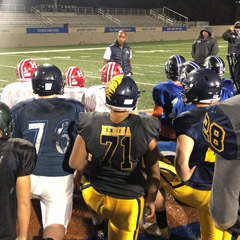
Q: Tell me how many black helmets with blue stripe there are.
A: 3